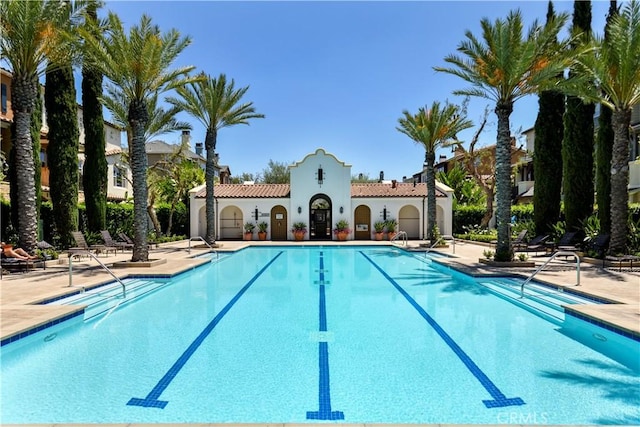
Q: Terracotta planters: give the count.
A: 6